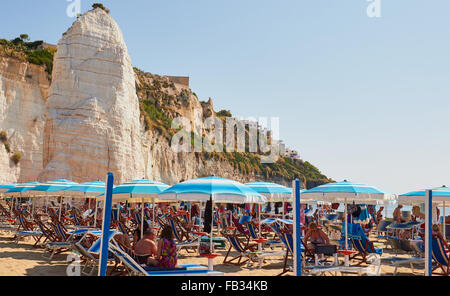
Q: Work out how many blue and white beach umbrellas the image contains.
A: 9